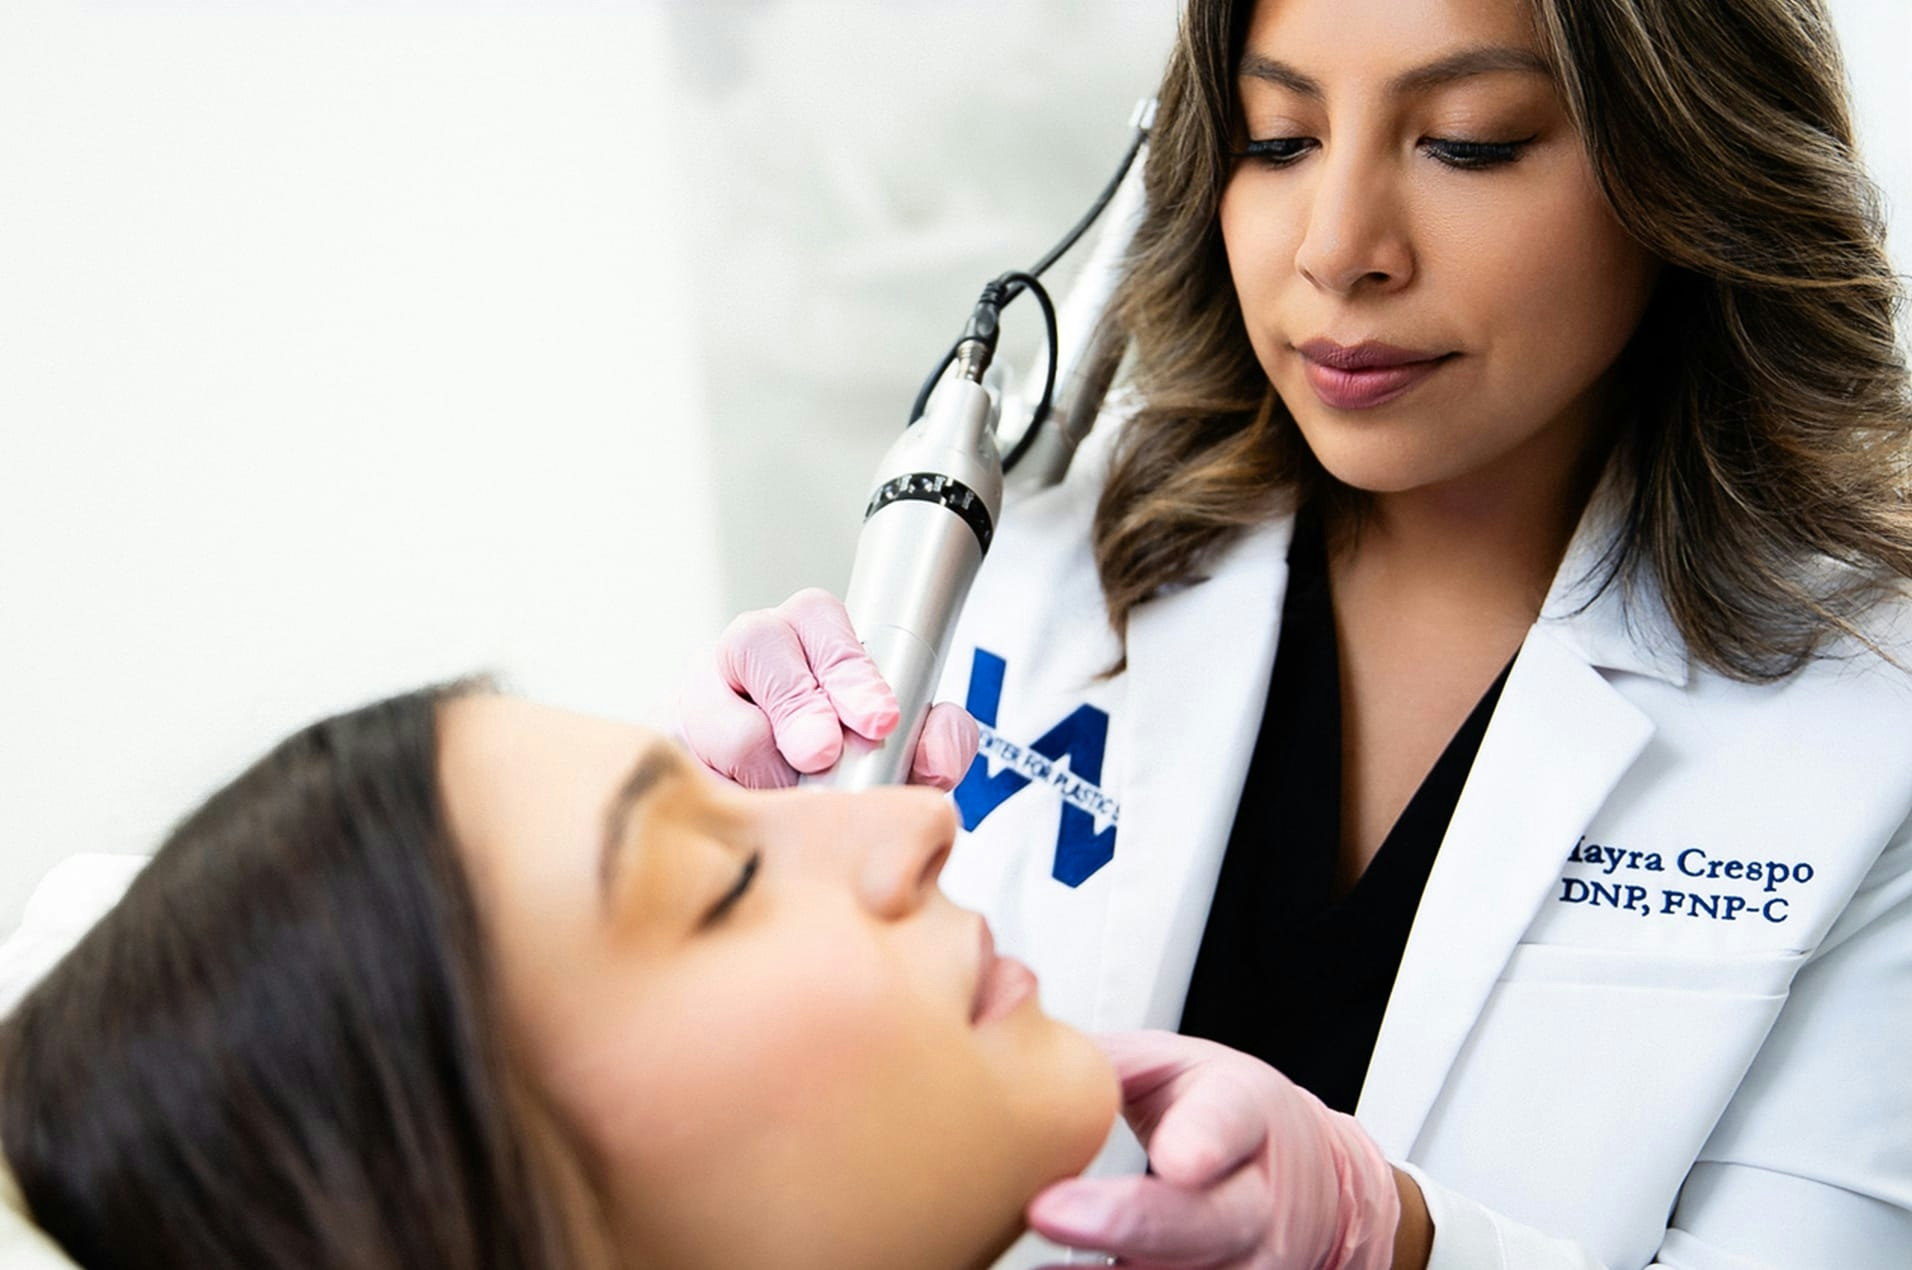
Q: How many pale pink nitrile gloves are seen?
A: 2